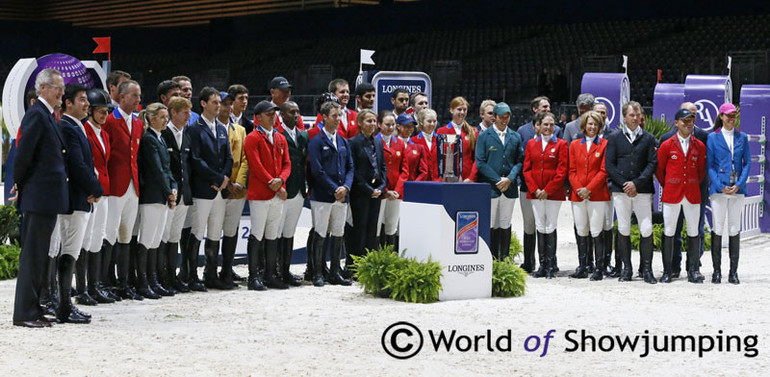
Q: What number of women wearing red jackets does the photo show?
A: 7